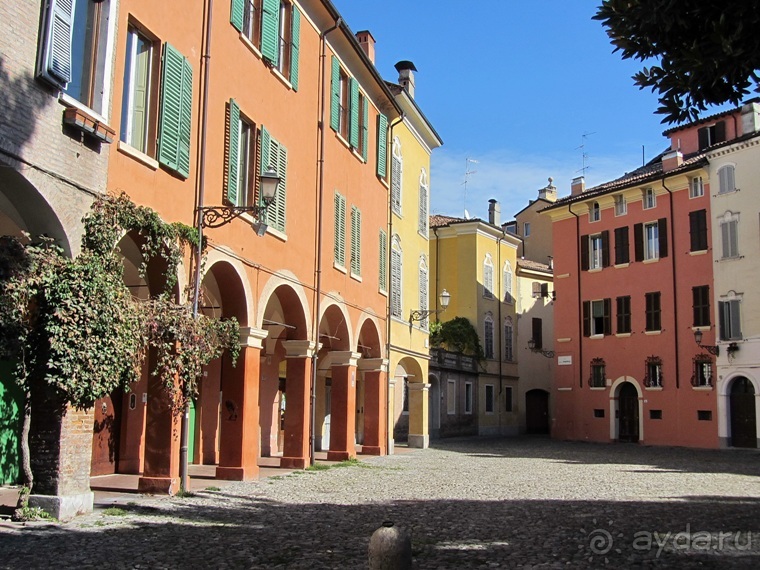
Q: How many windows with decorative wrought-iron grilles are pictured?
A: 3